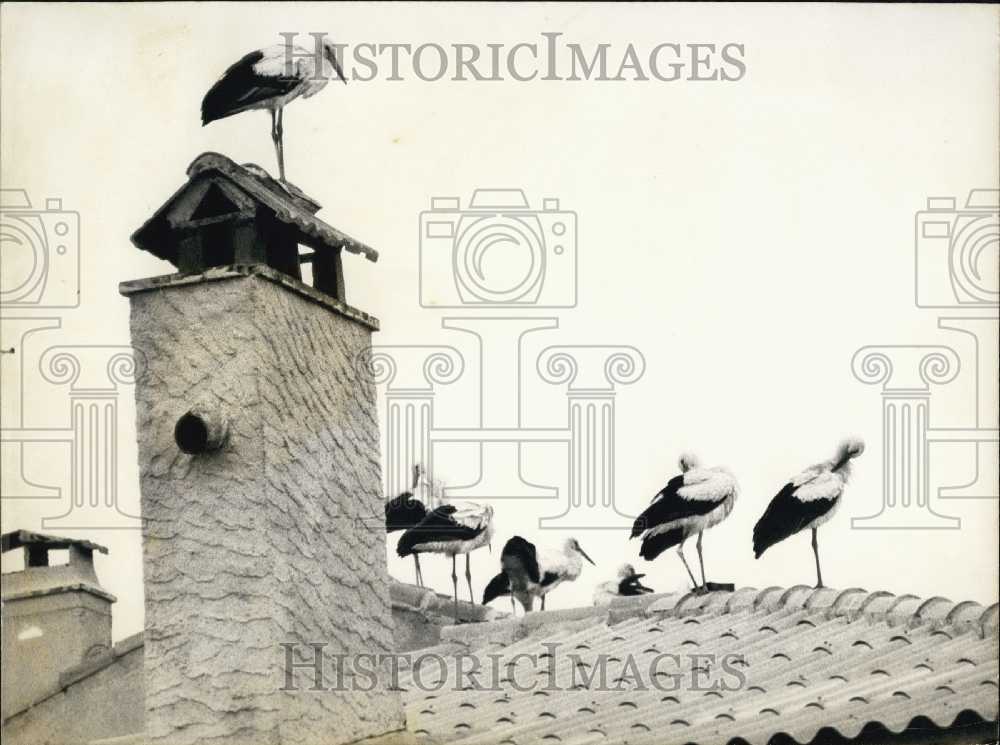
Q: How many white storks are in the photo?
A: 7